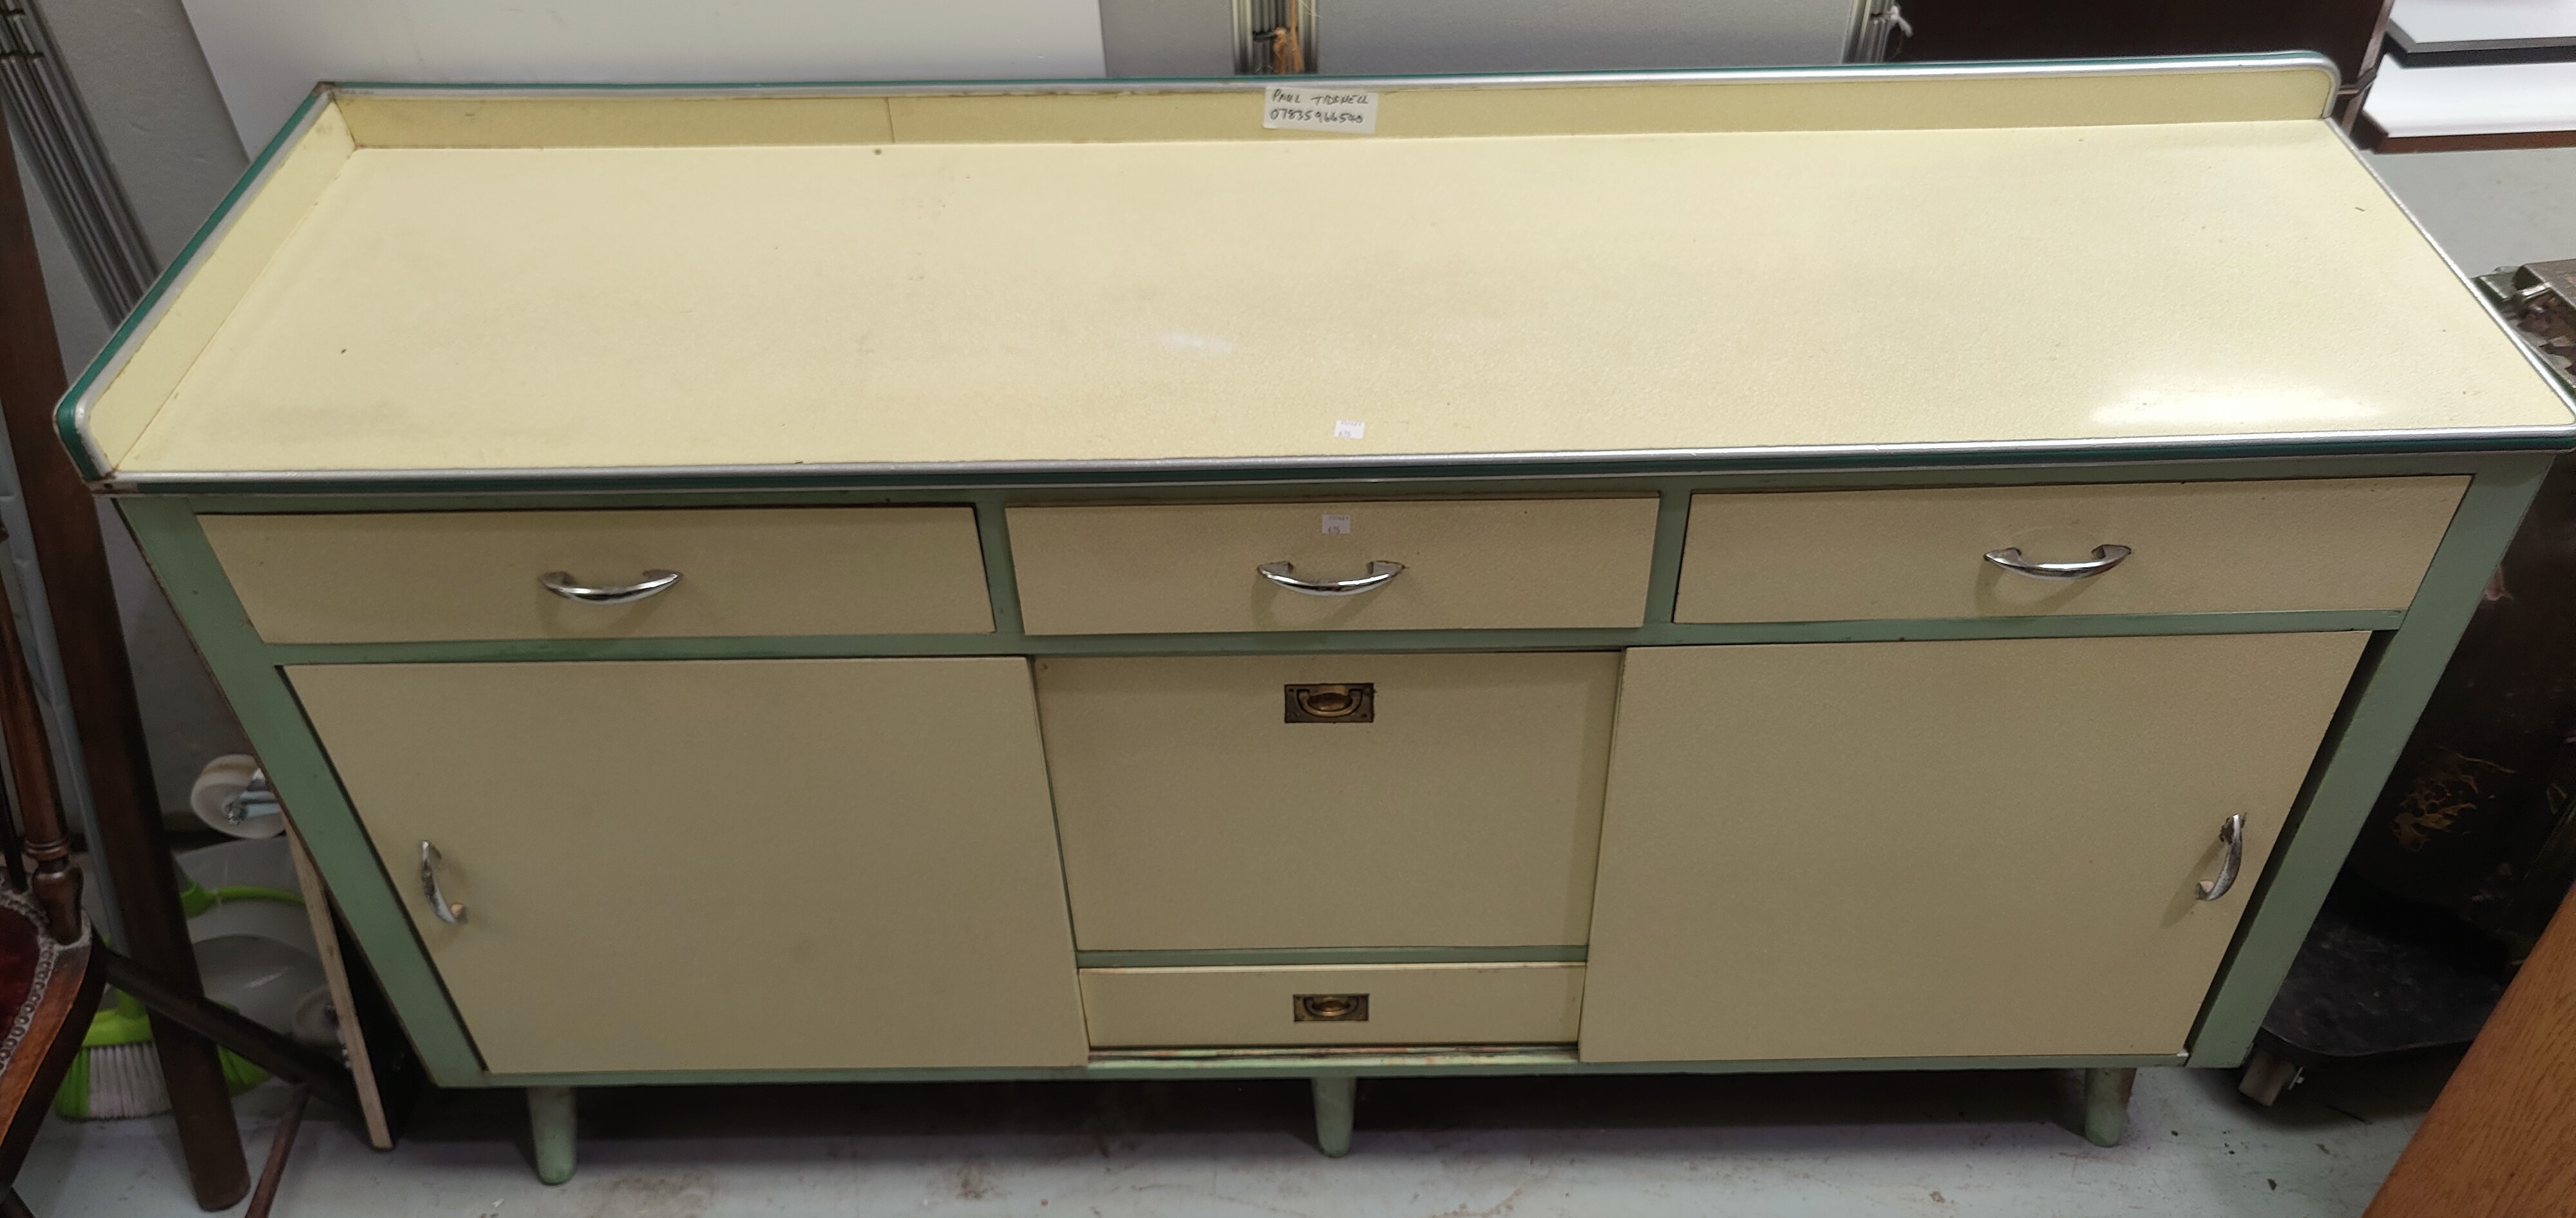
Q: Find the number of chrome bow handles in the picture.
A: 5